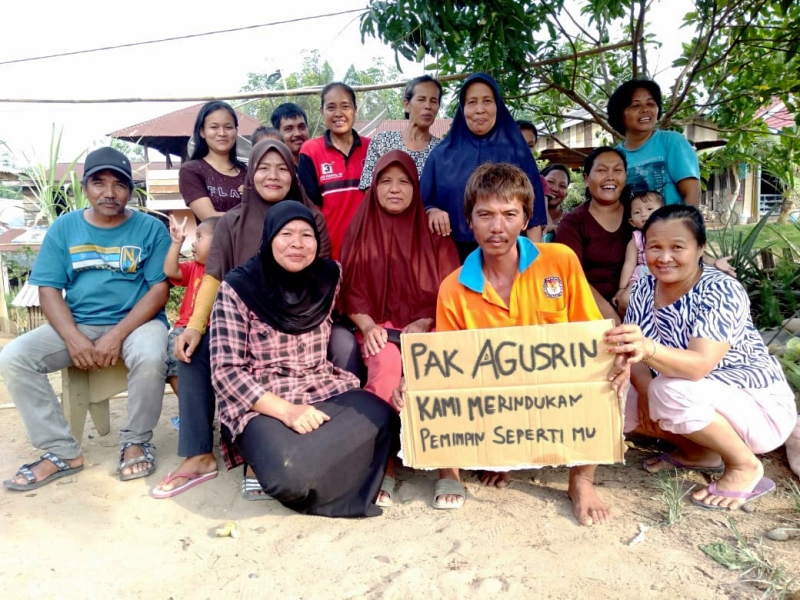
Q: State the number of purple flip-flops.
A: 2